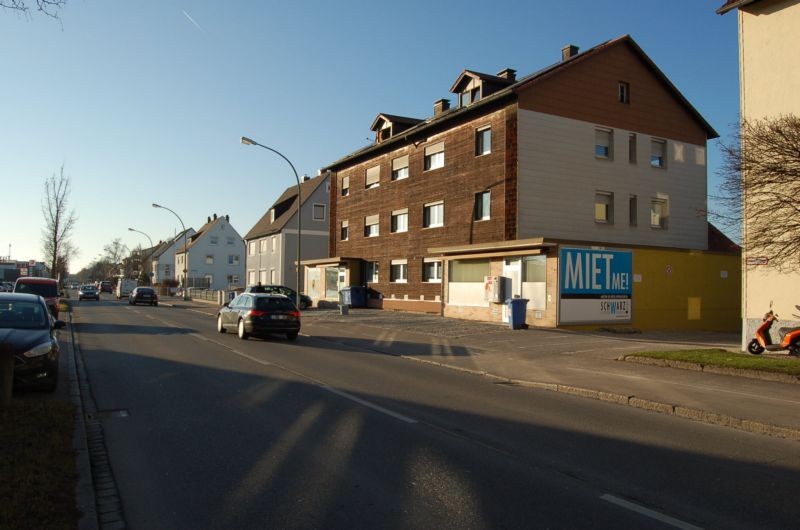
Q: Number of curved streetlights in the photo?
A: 3